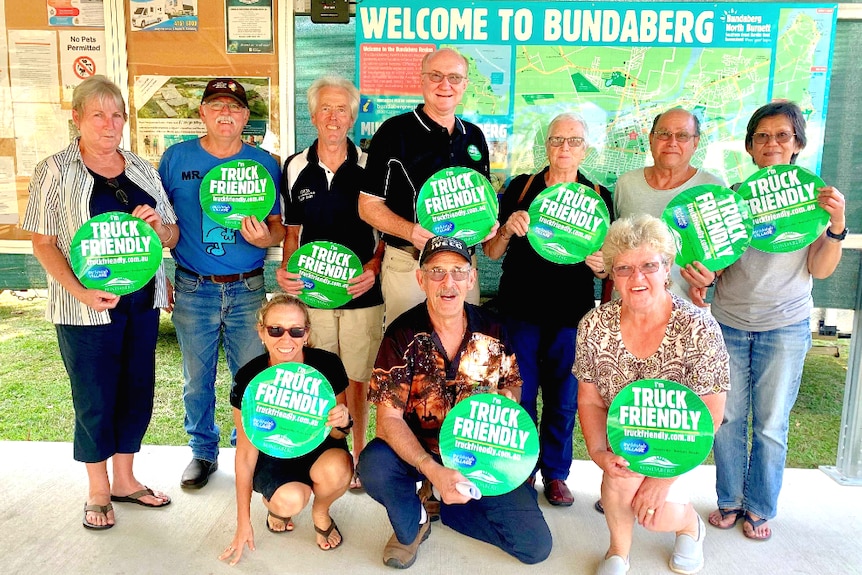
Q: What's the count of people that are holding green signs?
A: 10